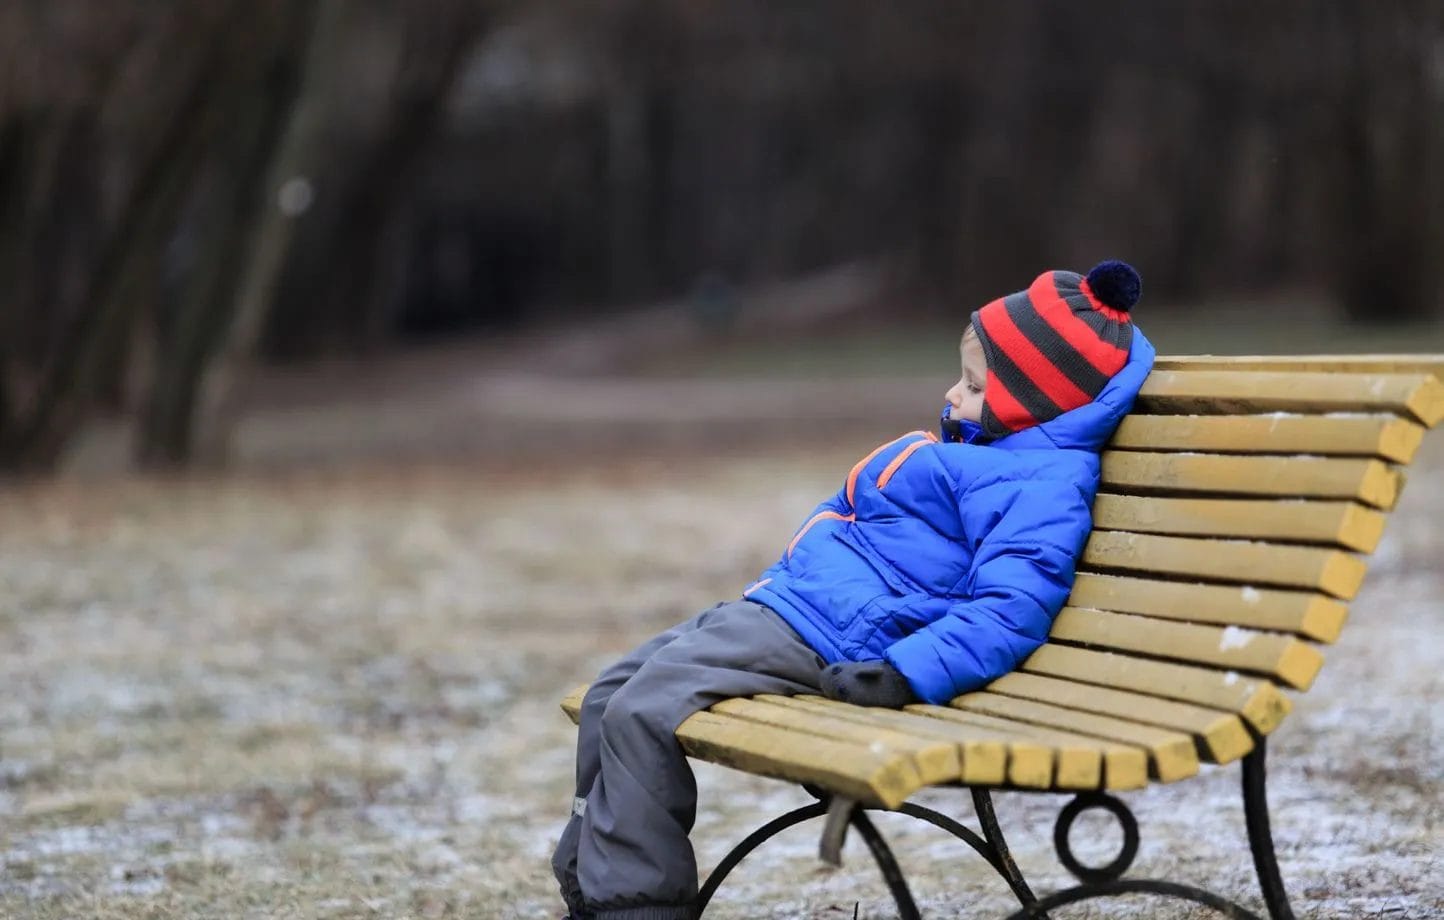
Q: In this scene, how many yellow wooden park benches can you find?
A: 1